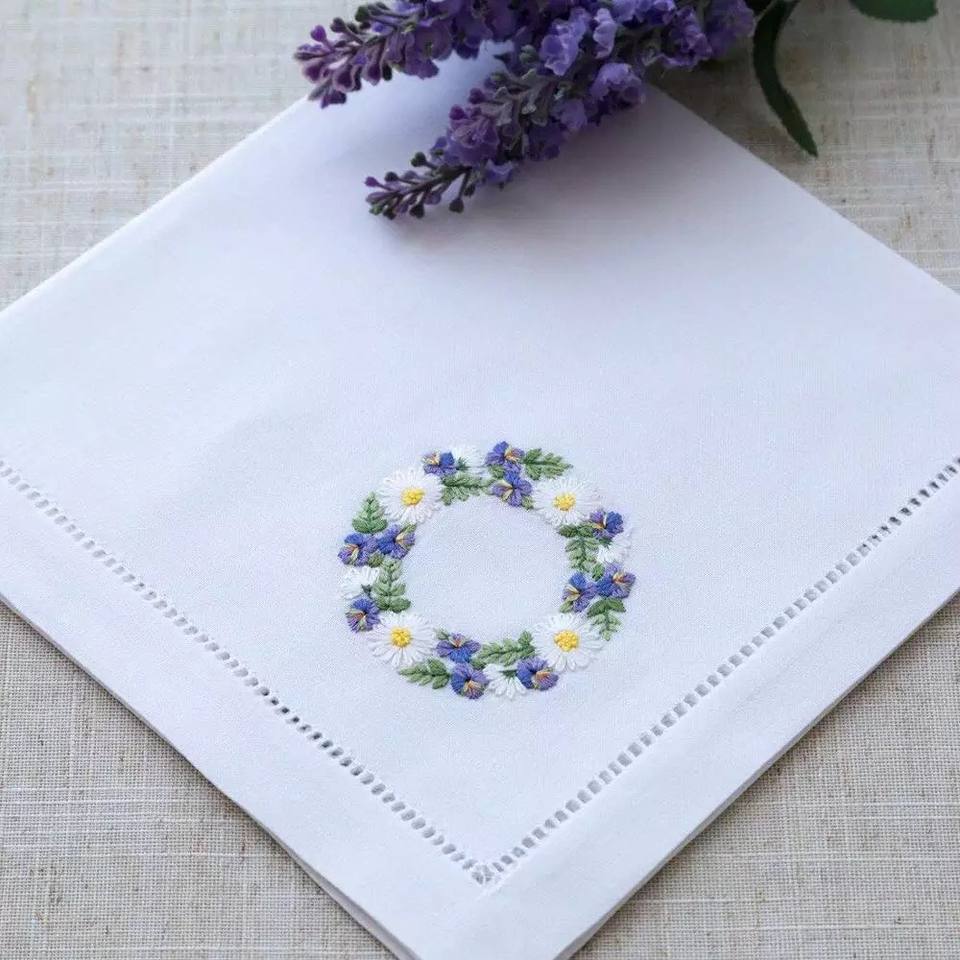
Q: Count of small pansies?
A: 12